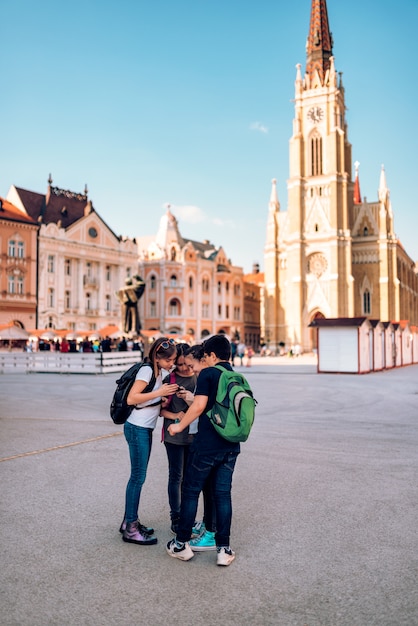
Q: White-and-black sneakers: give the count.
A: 2